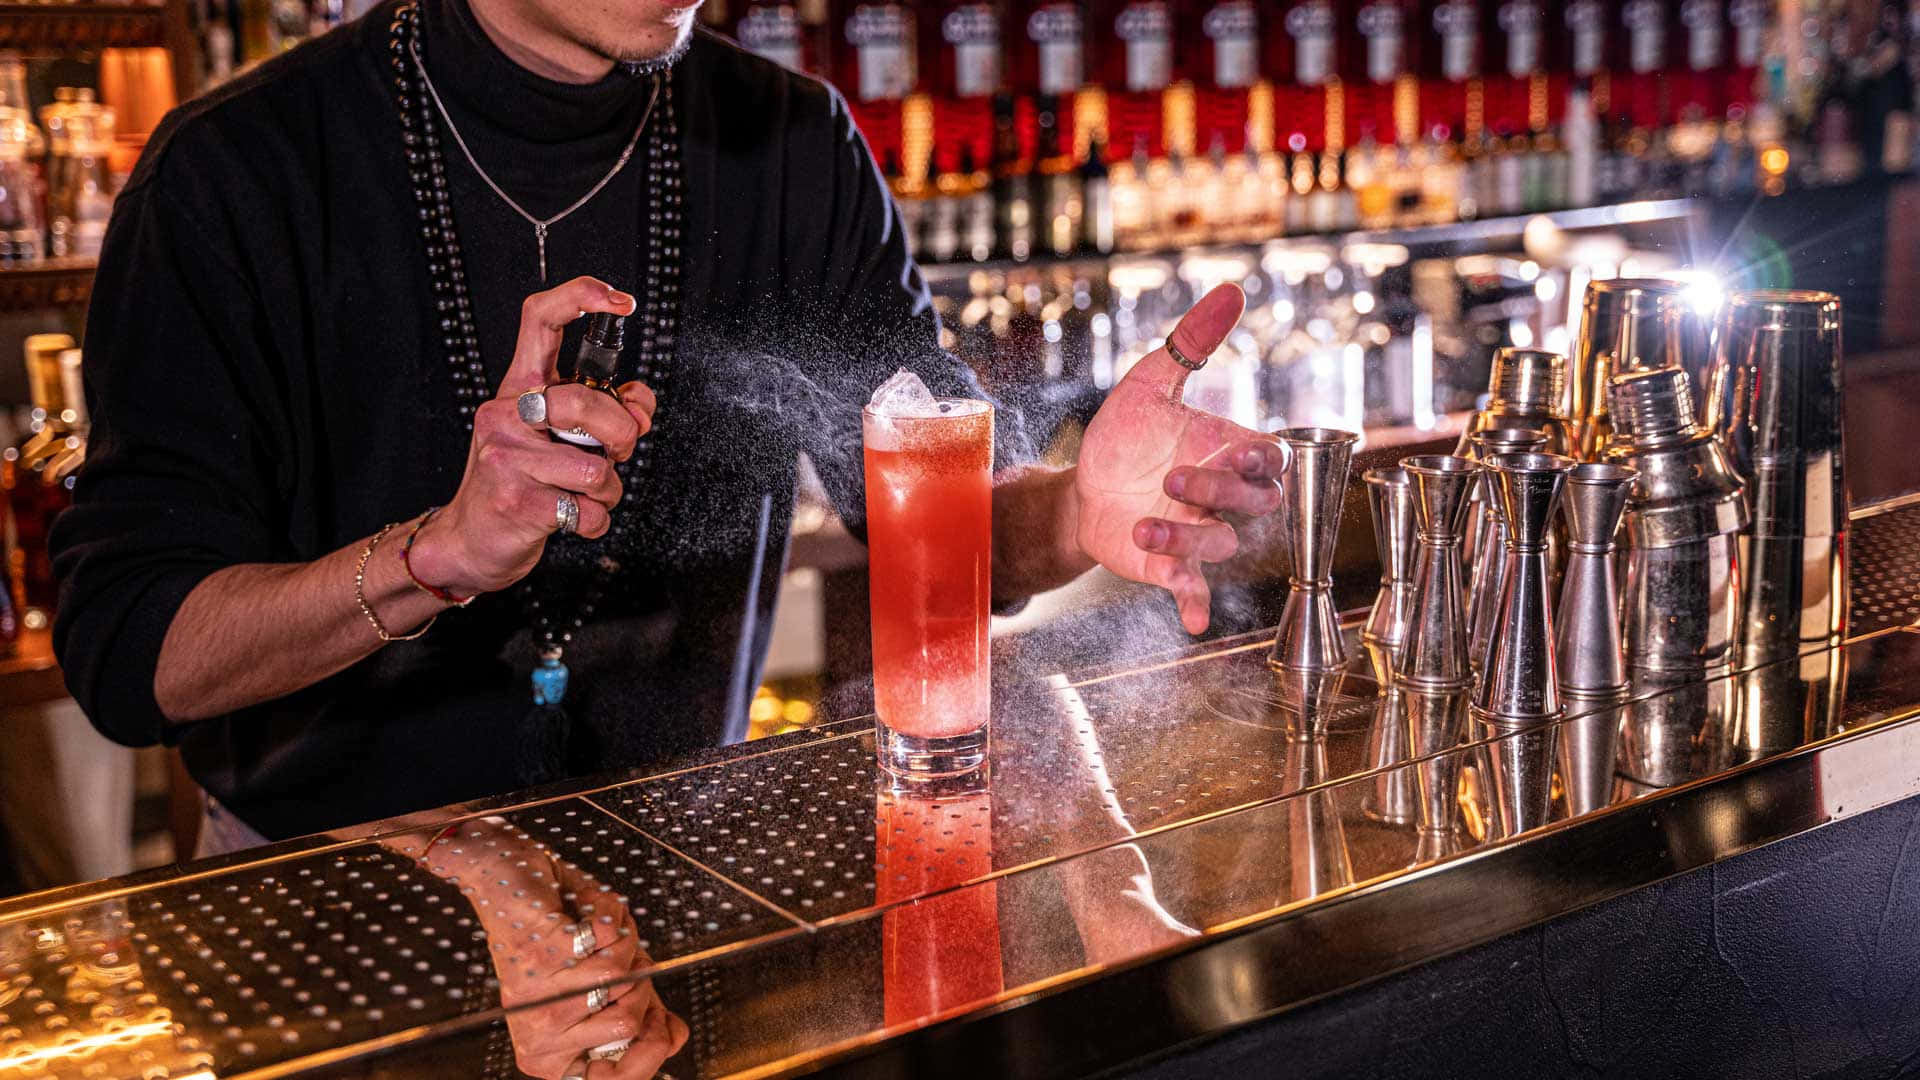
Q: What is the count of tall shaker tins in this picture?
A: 2